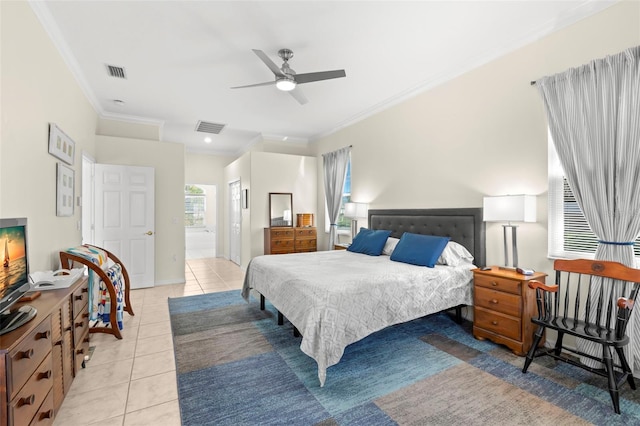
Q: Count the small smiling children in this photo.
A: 0